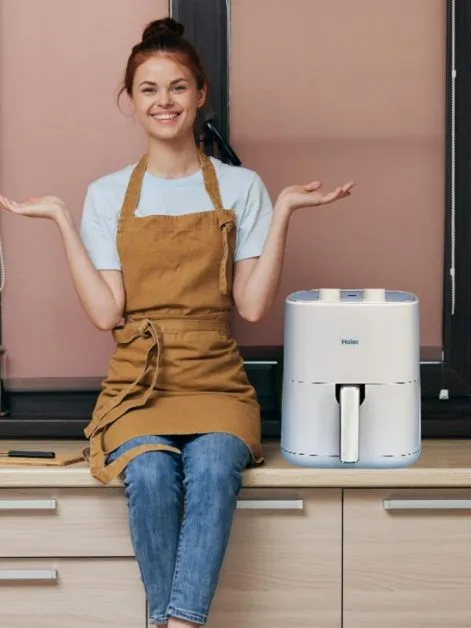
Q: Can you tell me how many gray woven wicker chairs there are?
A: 0